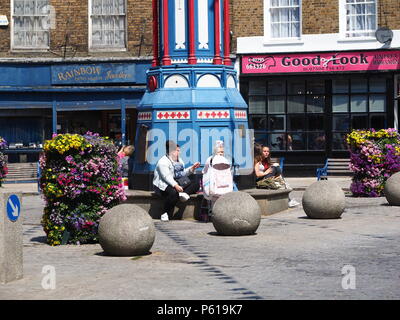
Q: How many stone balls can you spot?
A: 4